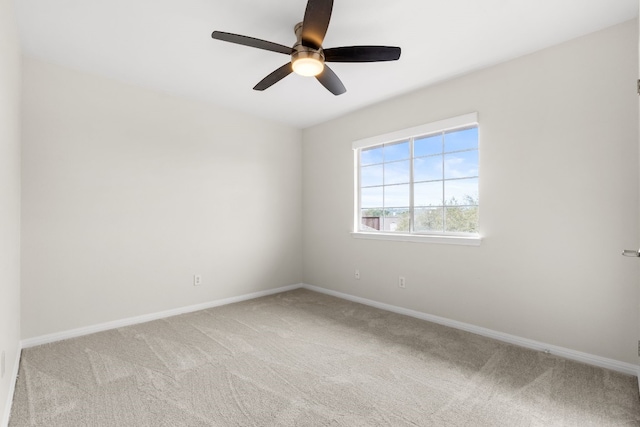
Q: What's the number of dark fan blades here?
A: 5